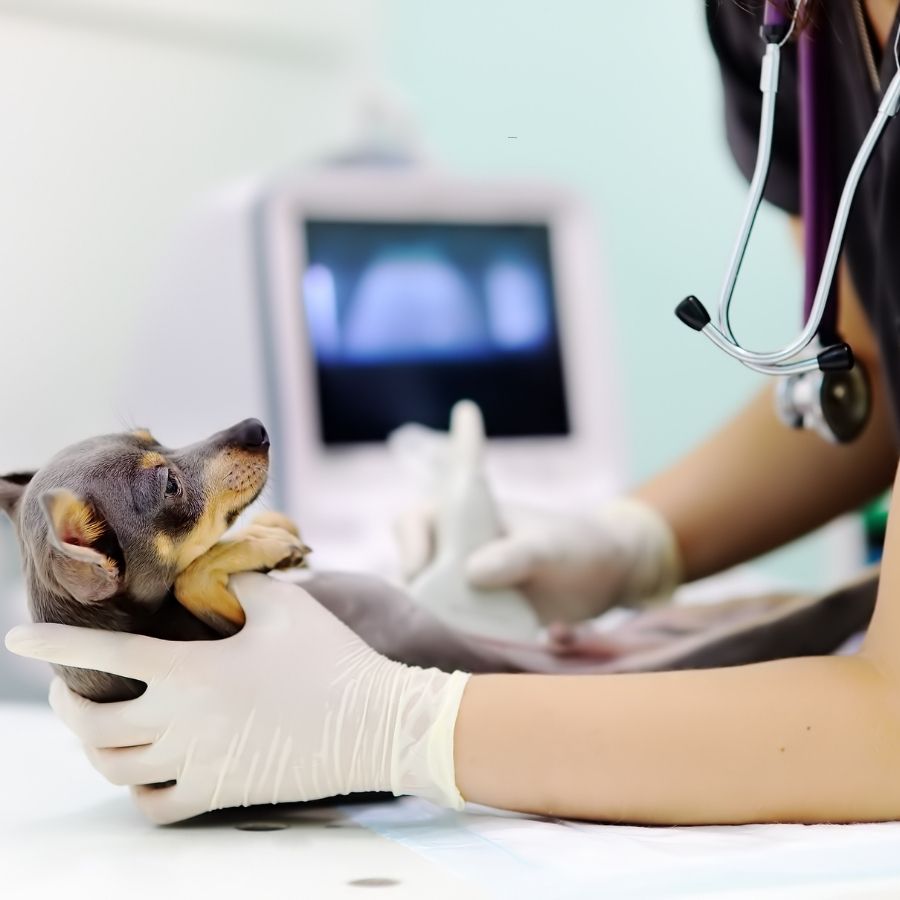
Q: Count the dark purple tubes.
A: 2